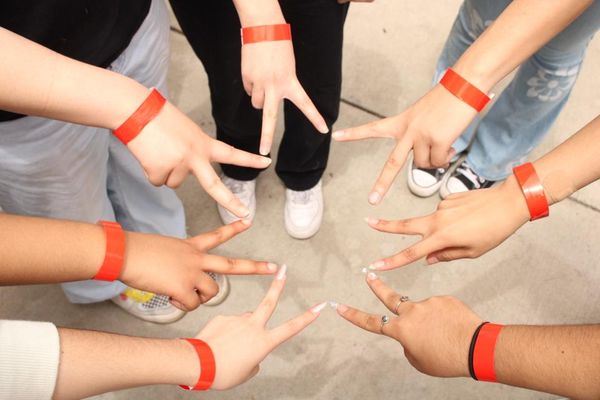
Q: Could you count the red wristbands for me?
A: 7